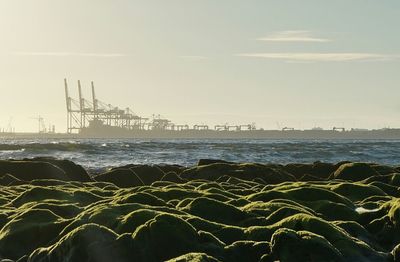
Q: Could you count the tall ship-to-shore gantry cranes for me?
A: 3